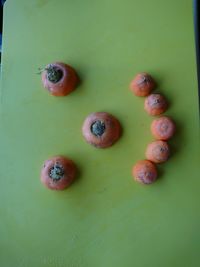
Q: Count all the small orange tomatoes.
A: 5